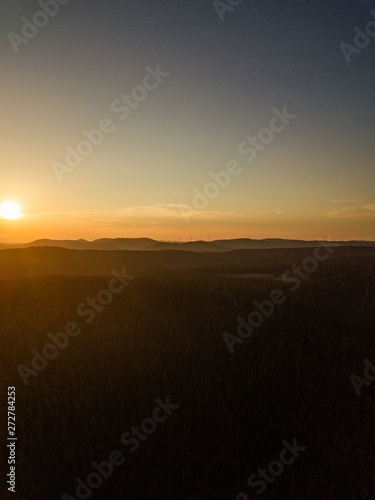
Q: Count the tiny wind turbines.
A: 4